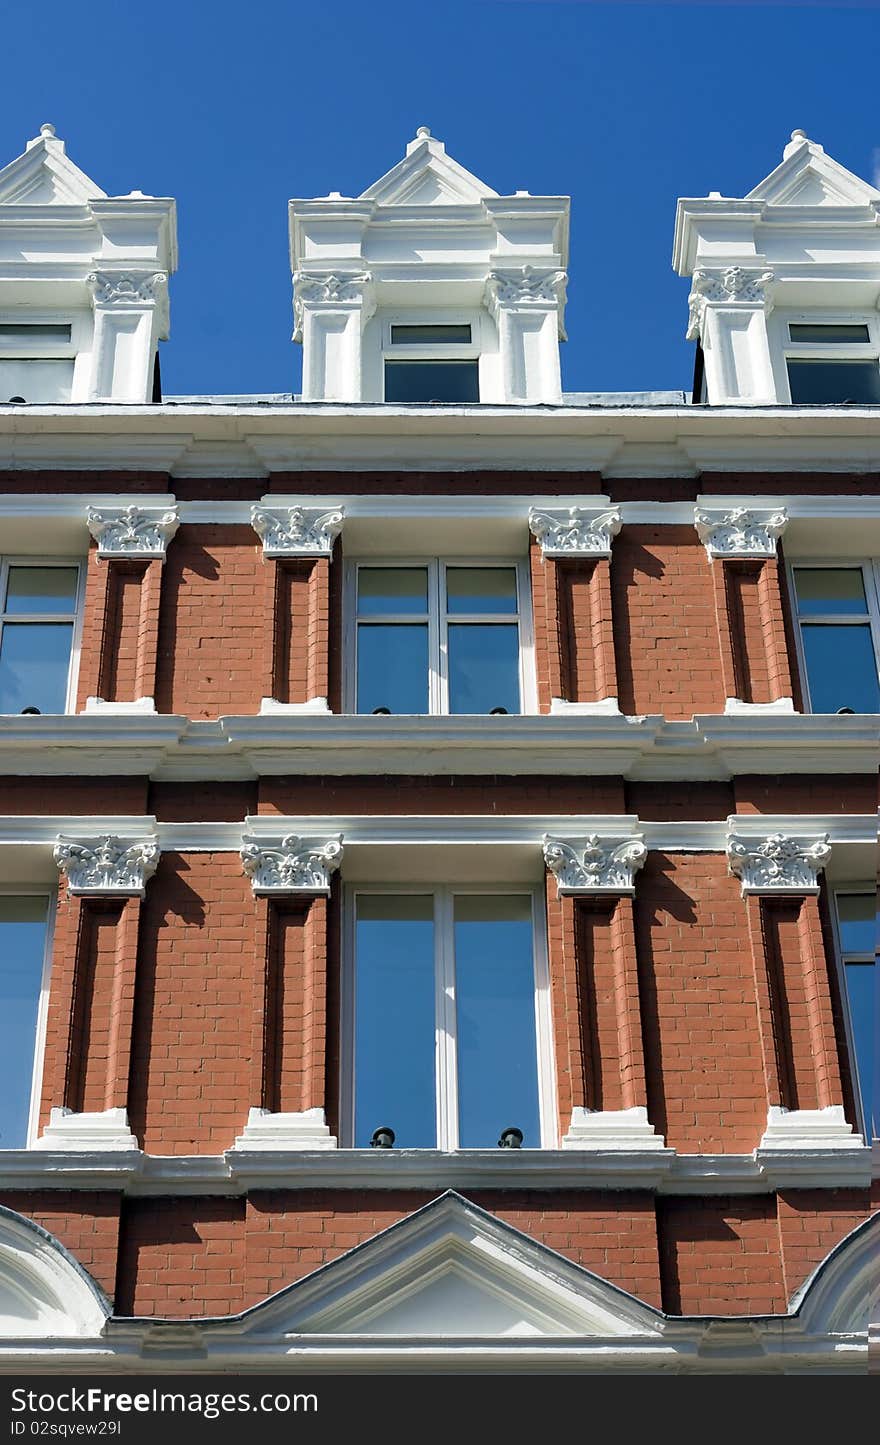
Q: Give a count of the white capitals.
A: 12